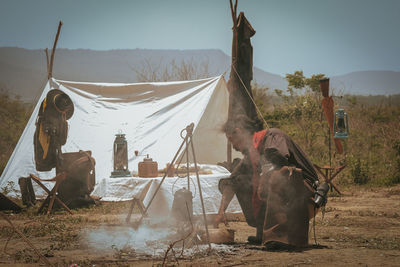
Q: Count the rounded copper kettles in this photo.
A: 1